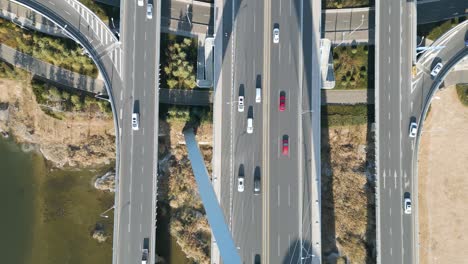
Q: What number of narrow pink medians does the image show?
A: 0